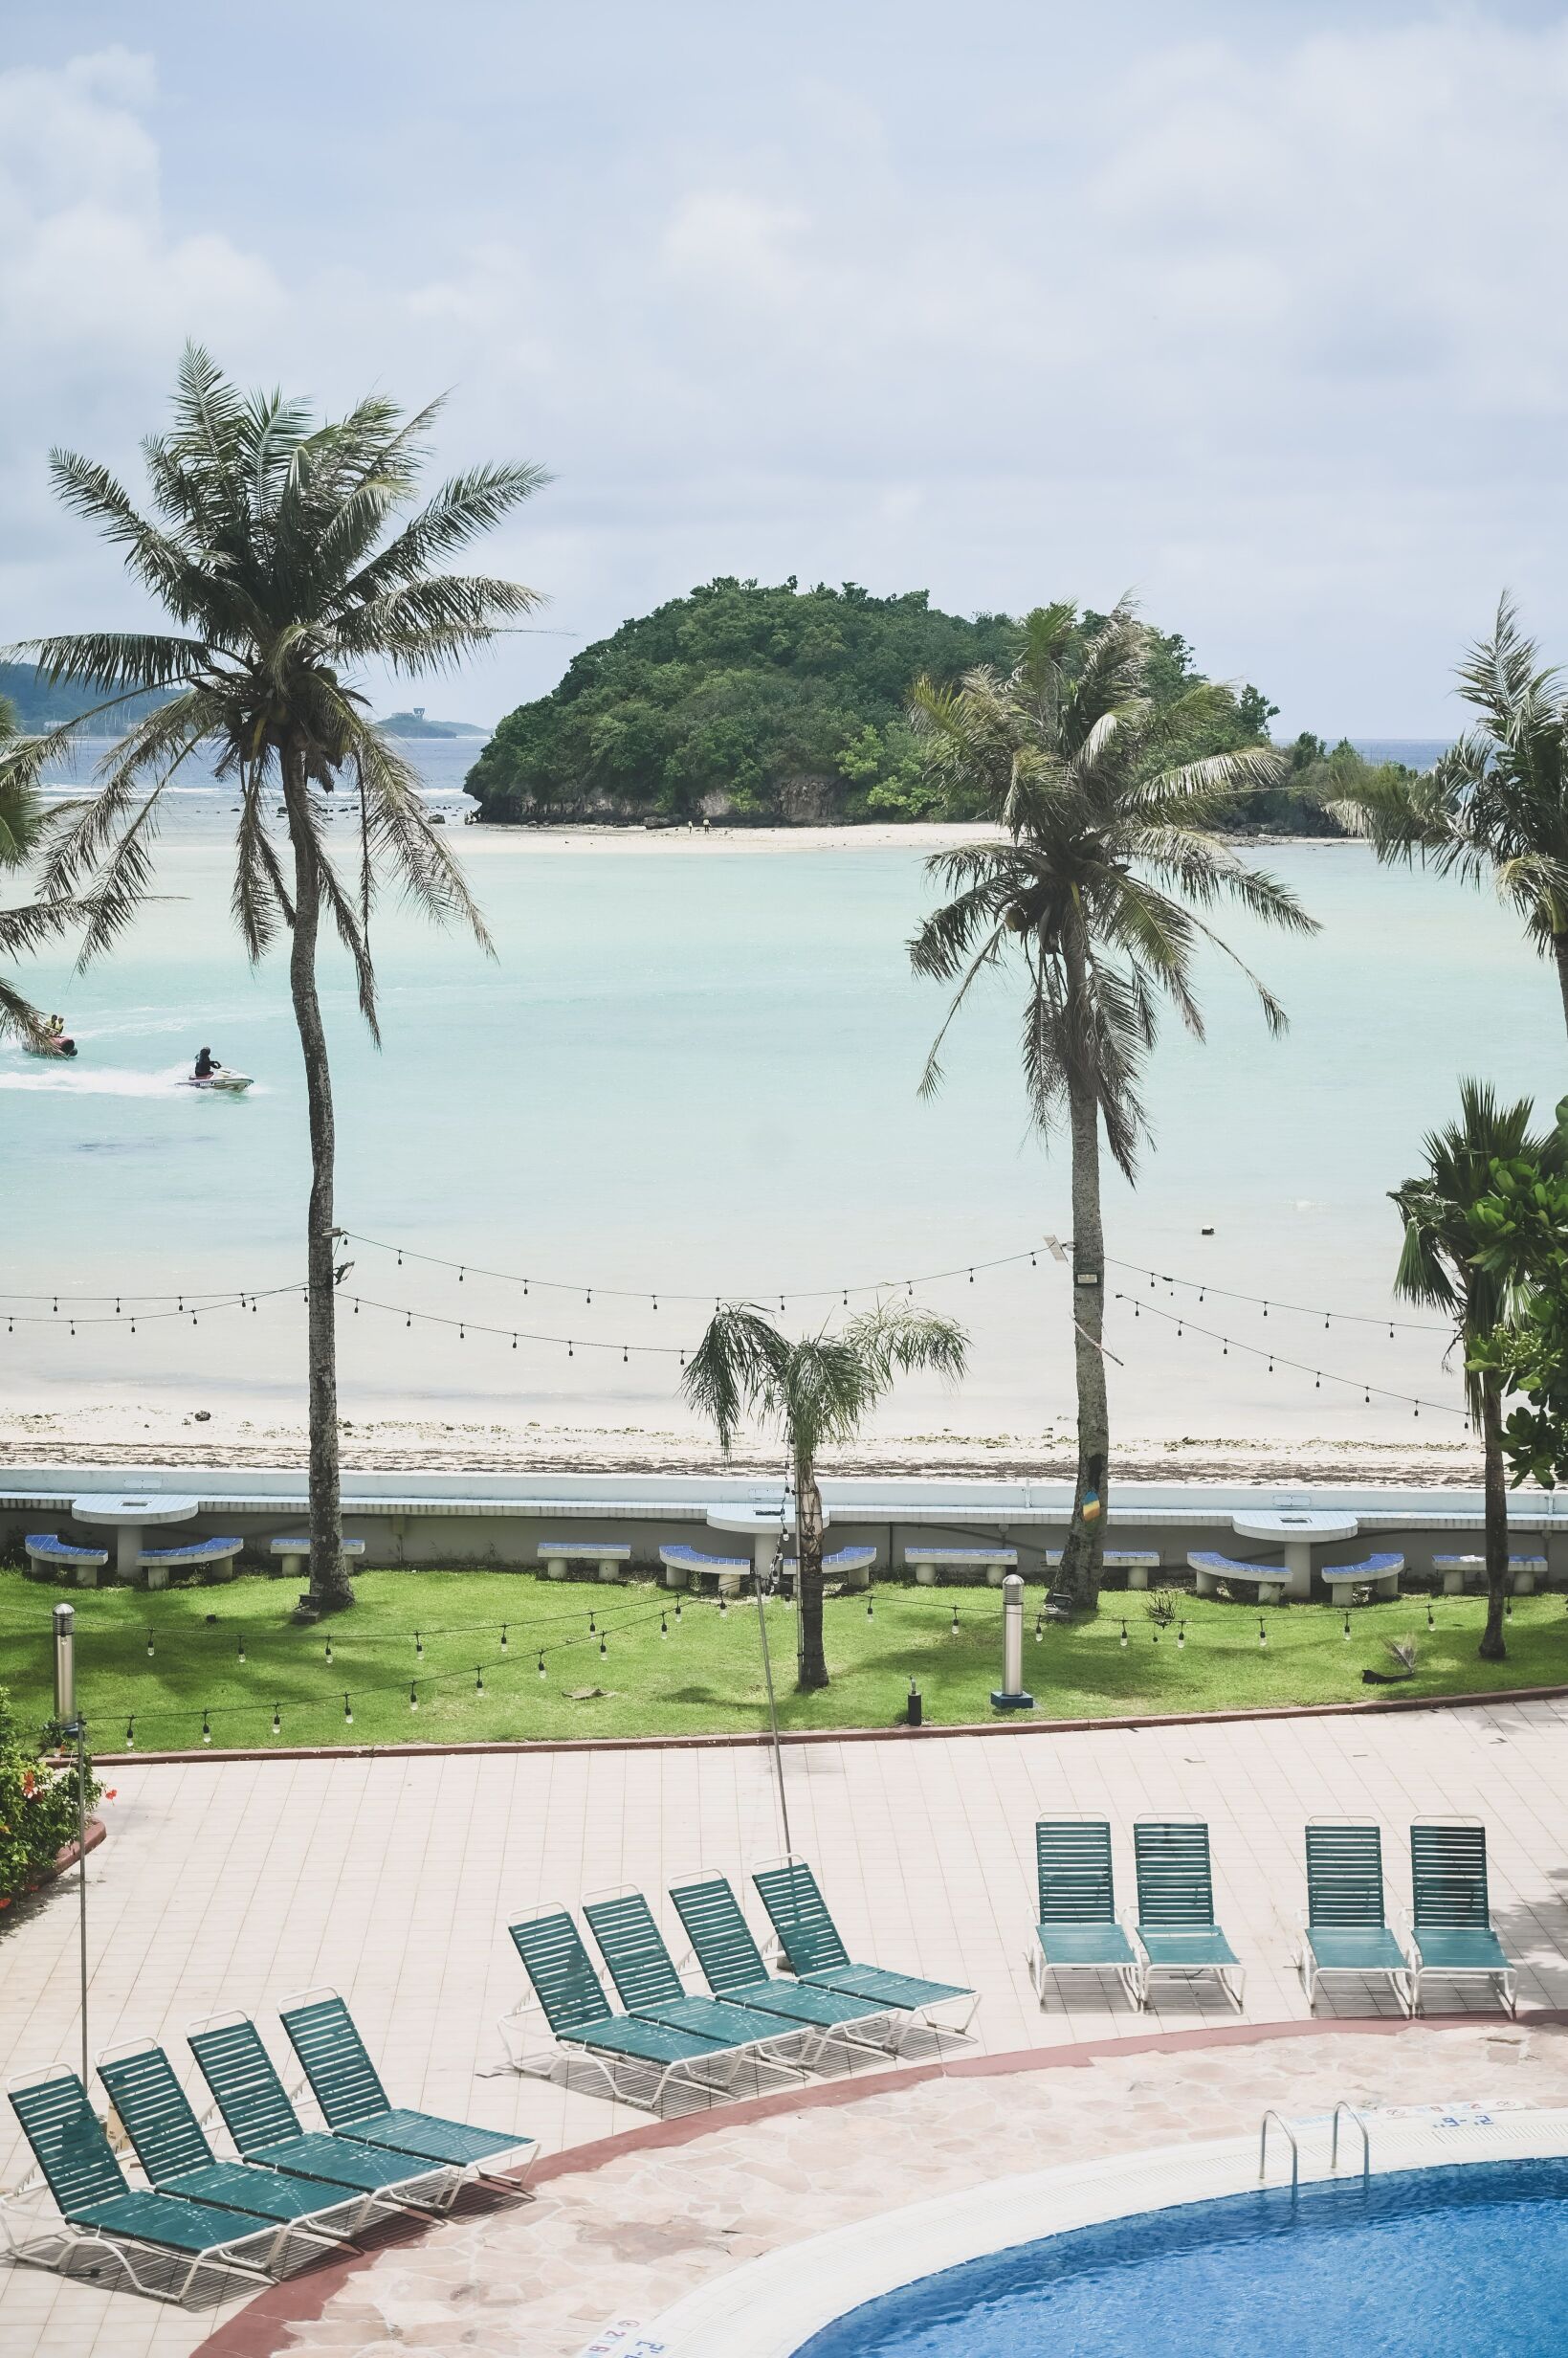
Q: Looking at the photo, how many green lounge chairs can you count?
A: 12